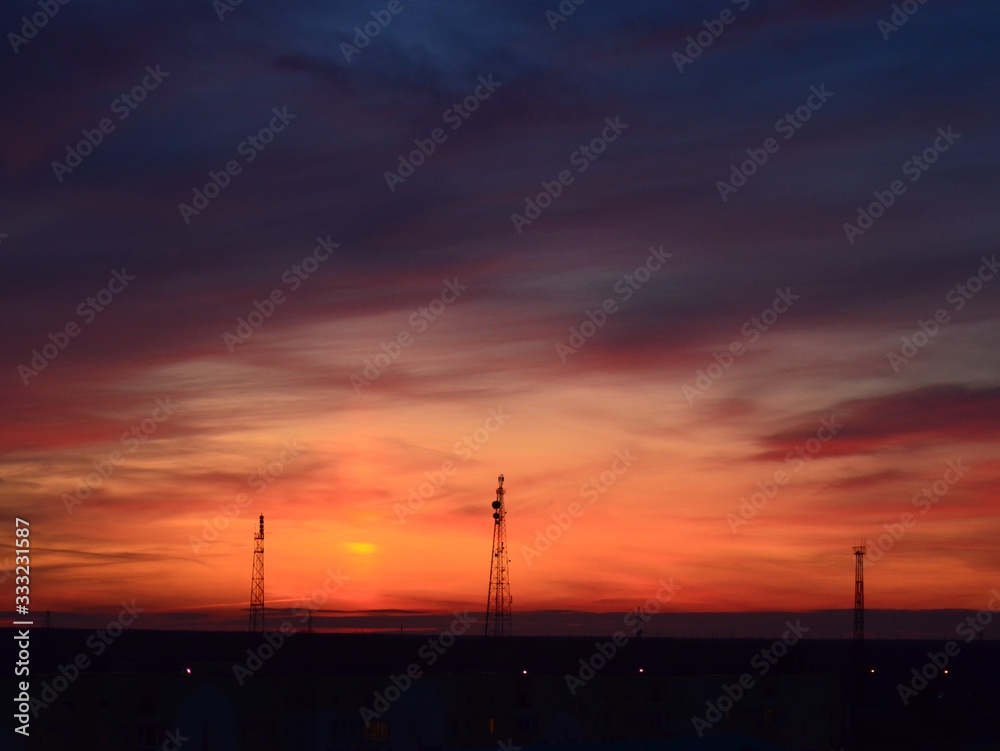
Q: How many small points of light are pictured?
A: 5